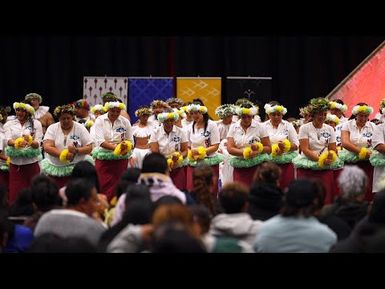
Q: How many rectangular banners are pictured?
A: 4